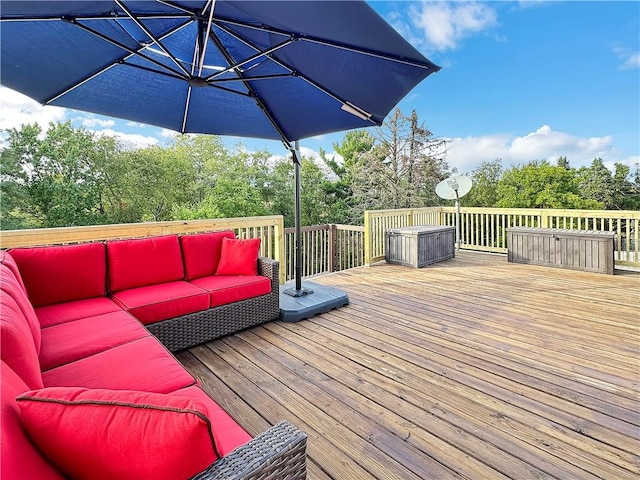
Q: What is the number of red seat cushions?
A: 6